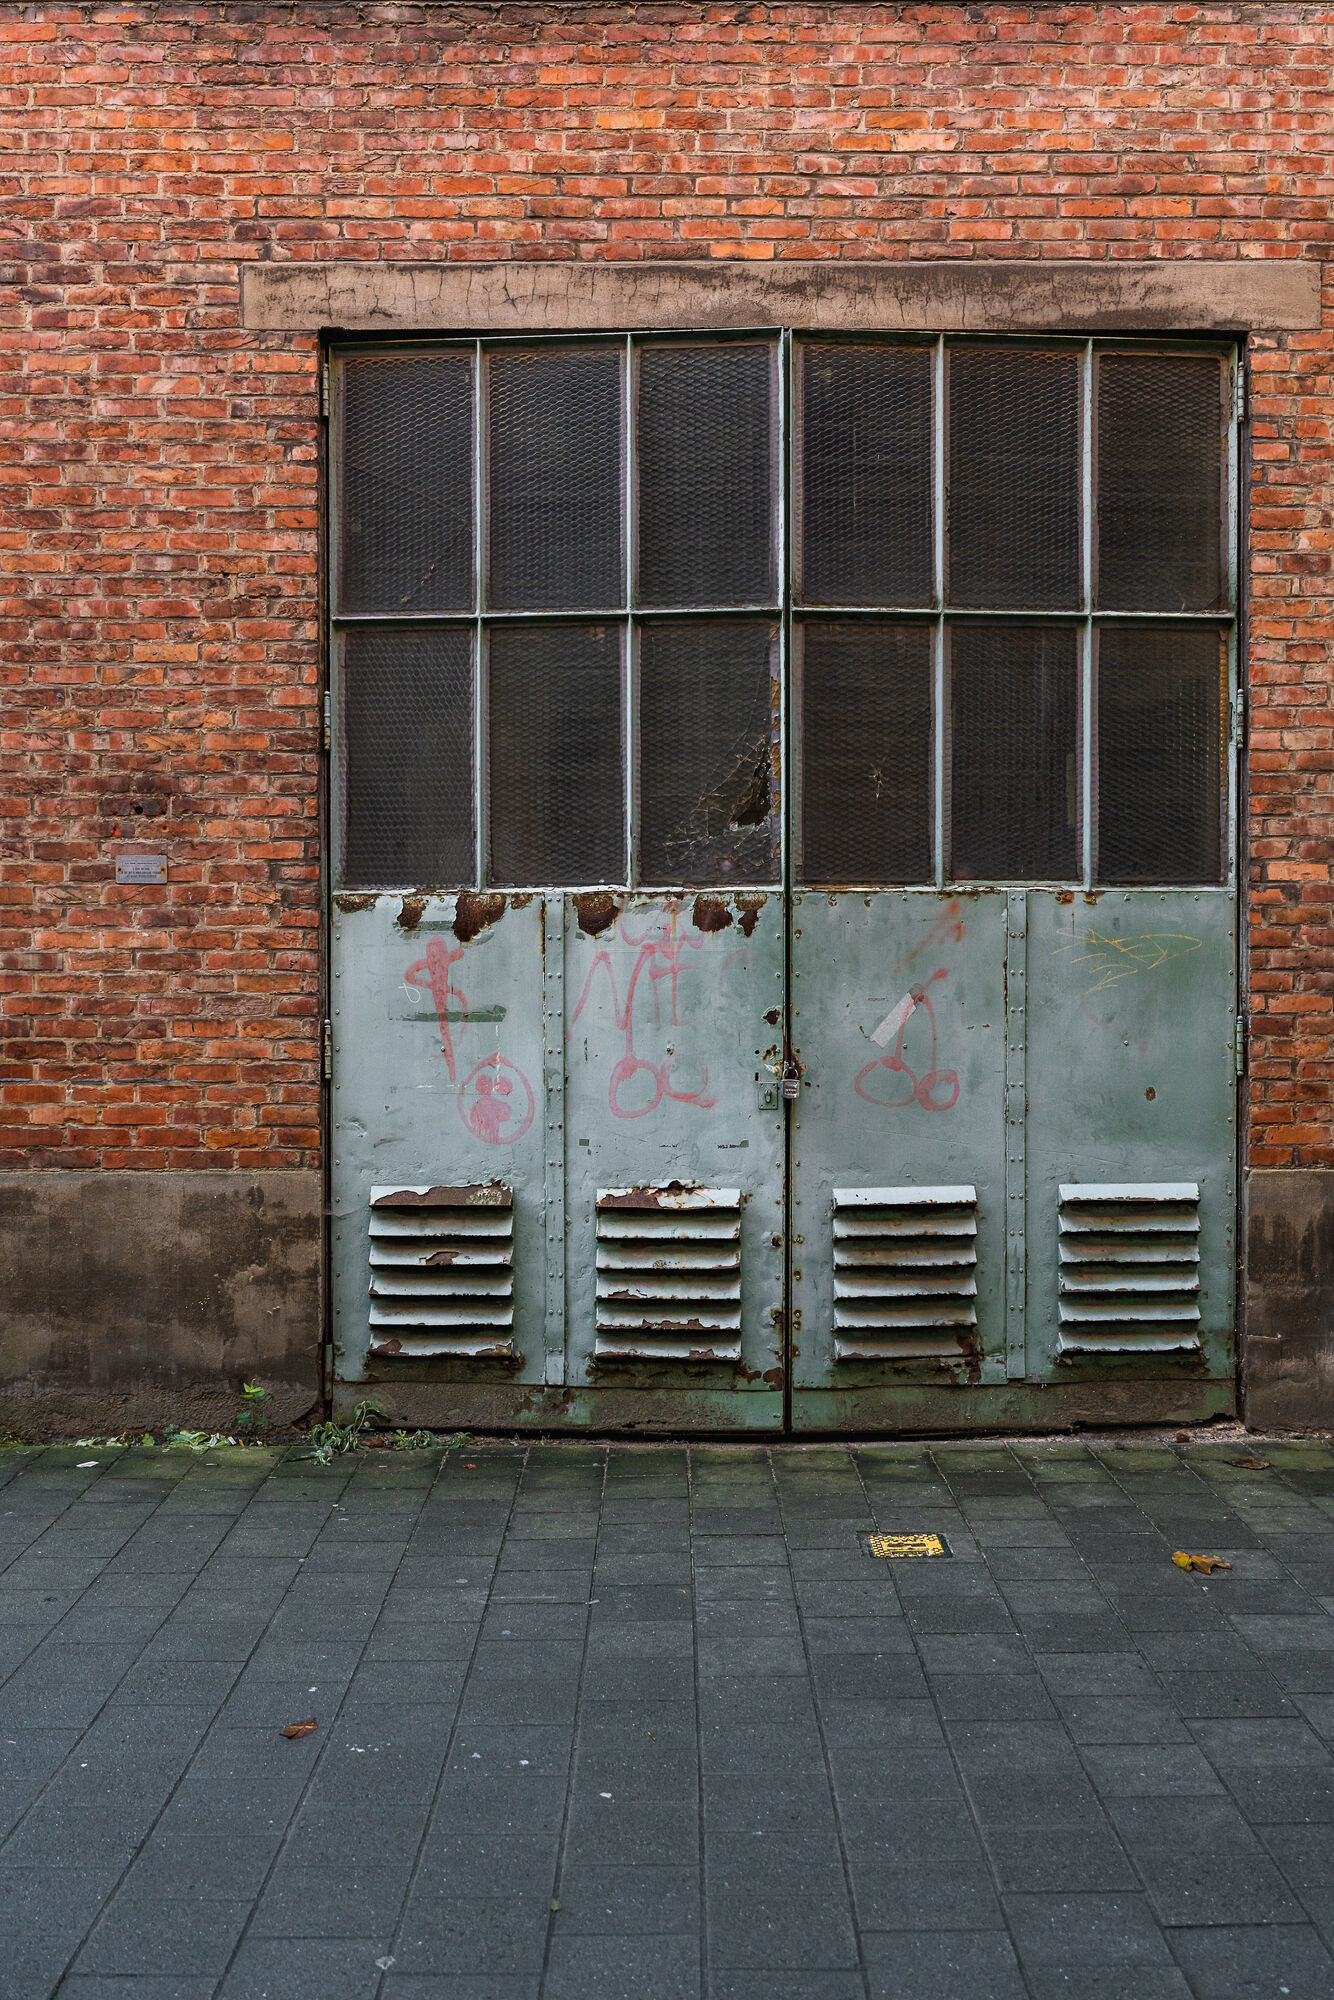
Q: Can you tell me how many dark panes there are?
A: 12